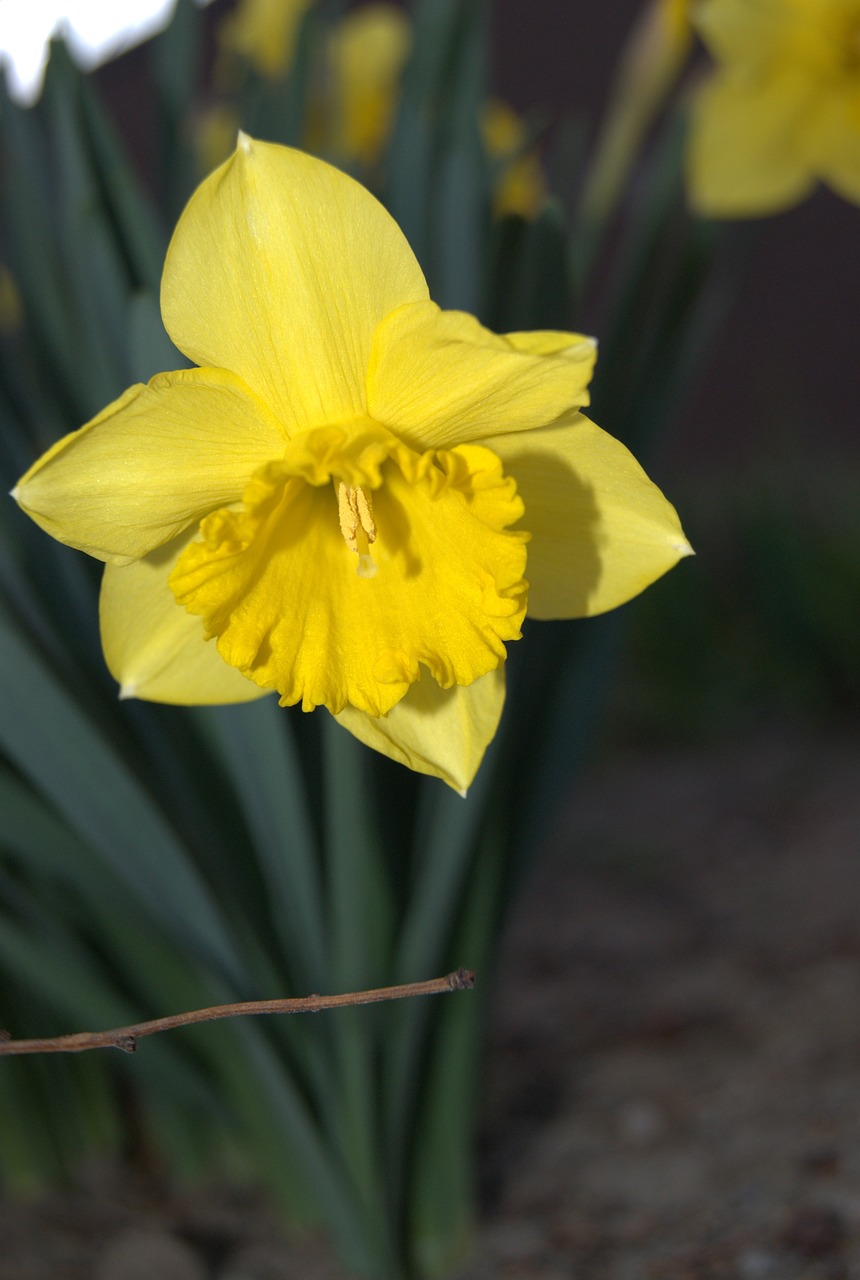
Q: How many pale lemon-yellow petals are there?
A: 6